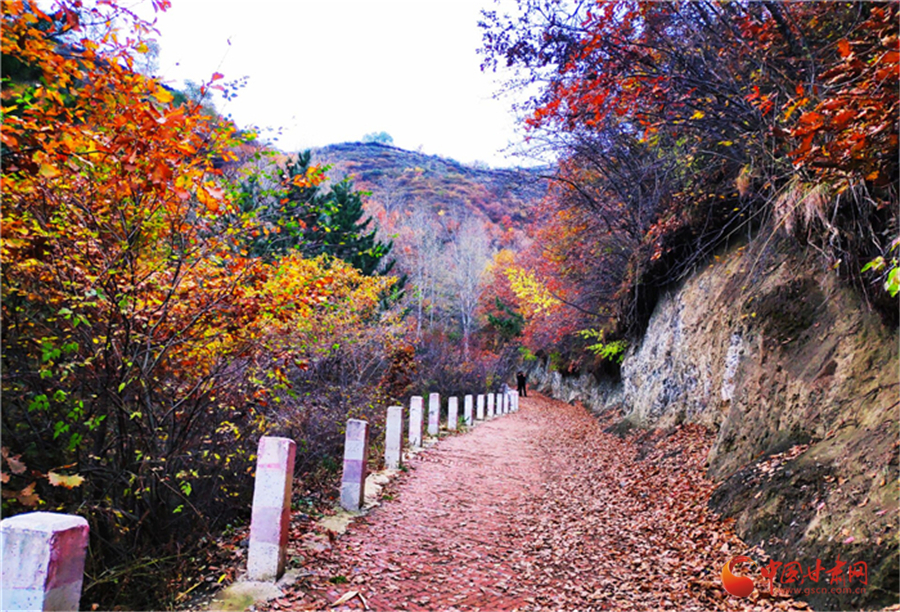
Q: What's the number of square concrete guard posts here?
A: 14